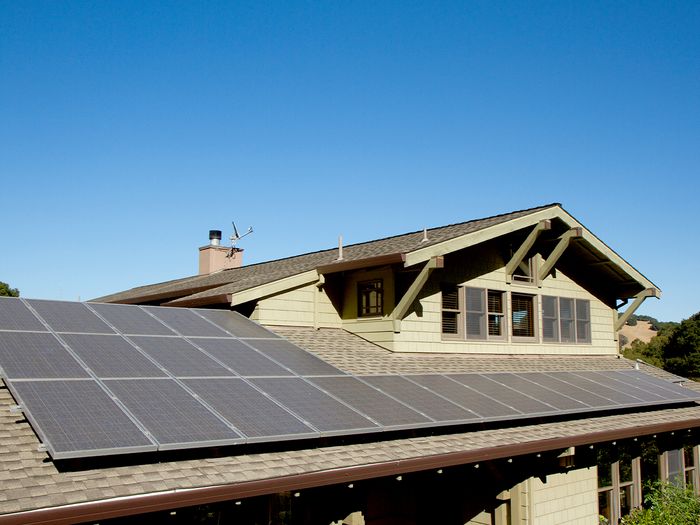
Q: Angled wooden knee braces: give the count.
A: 4